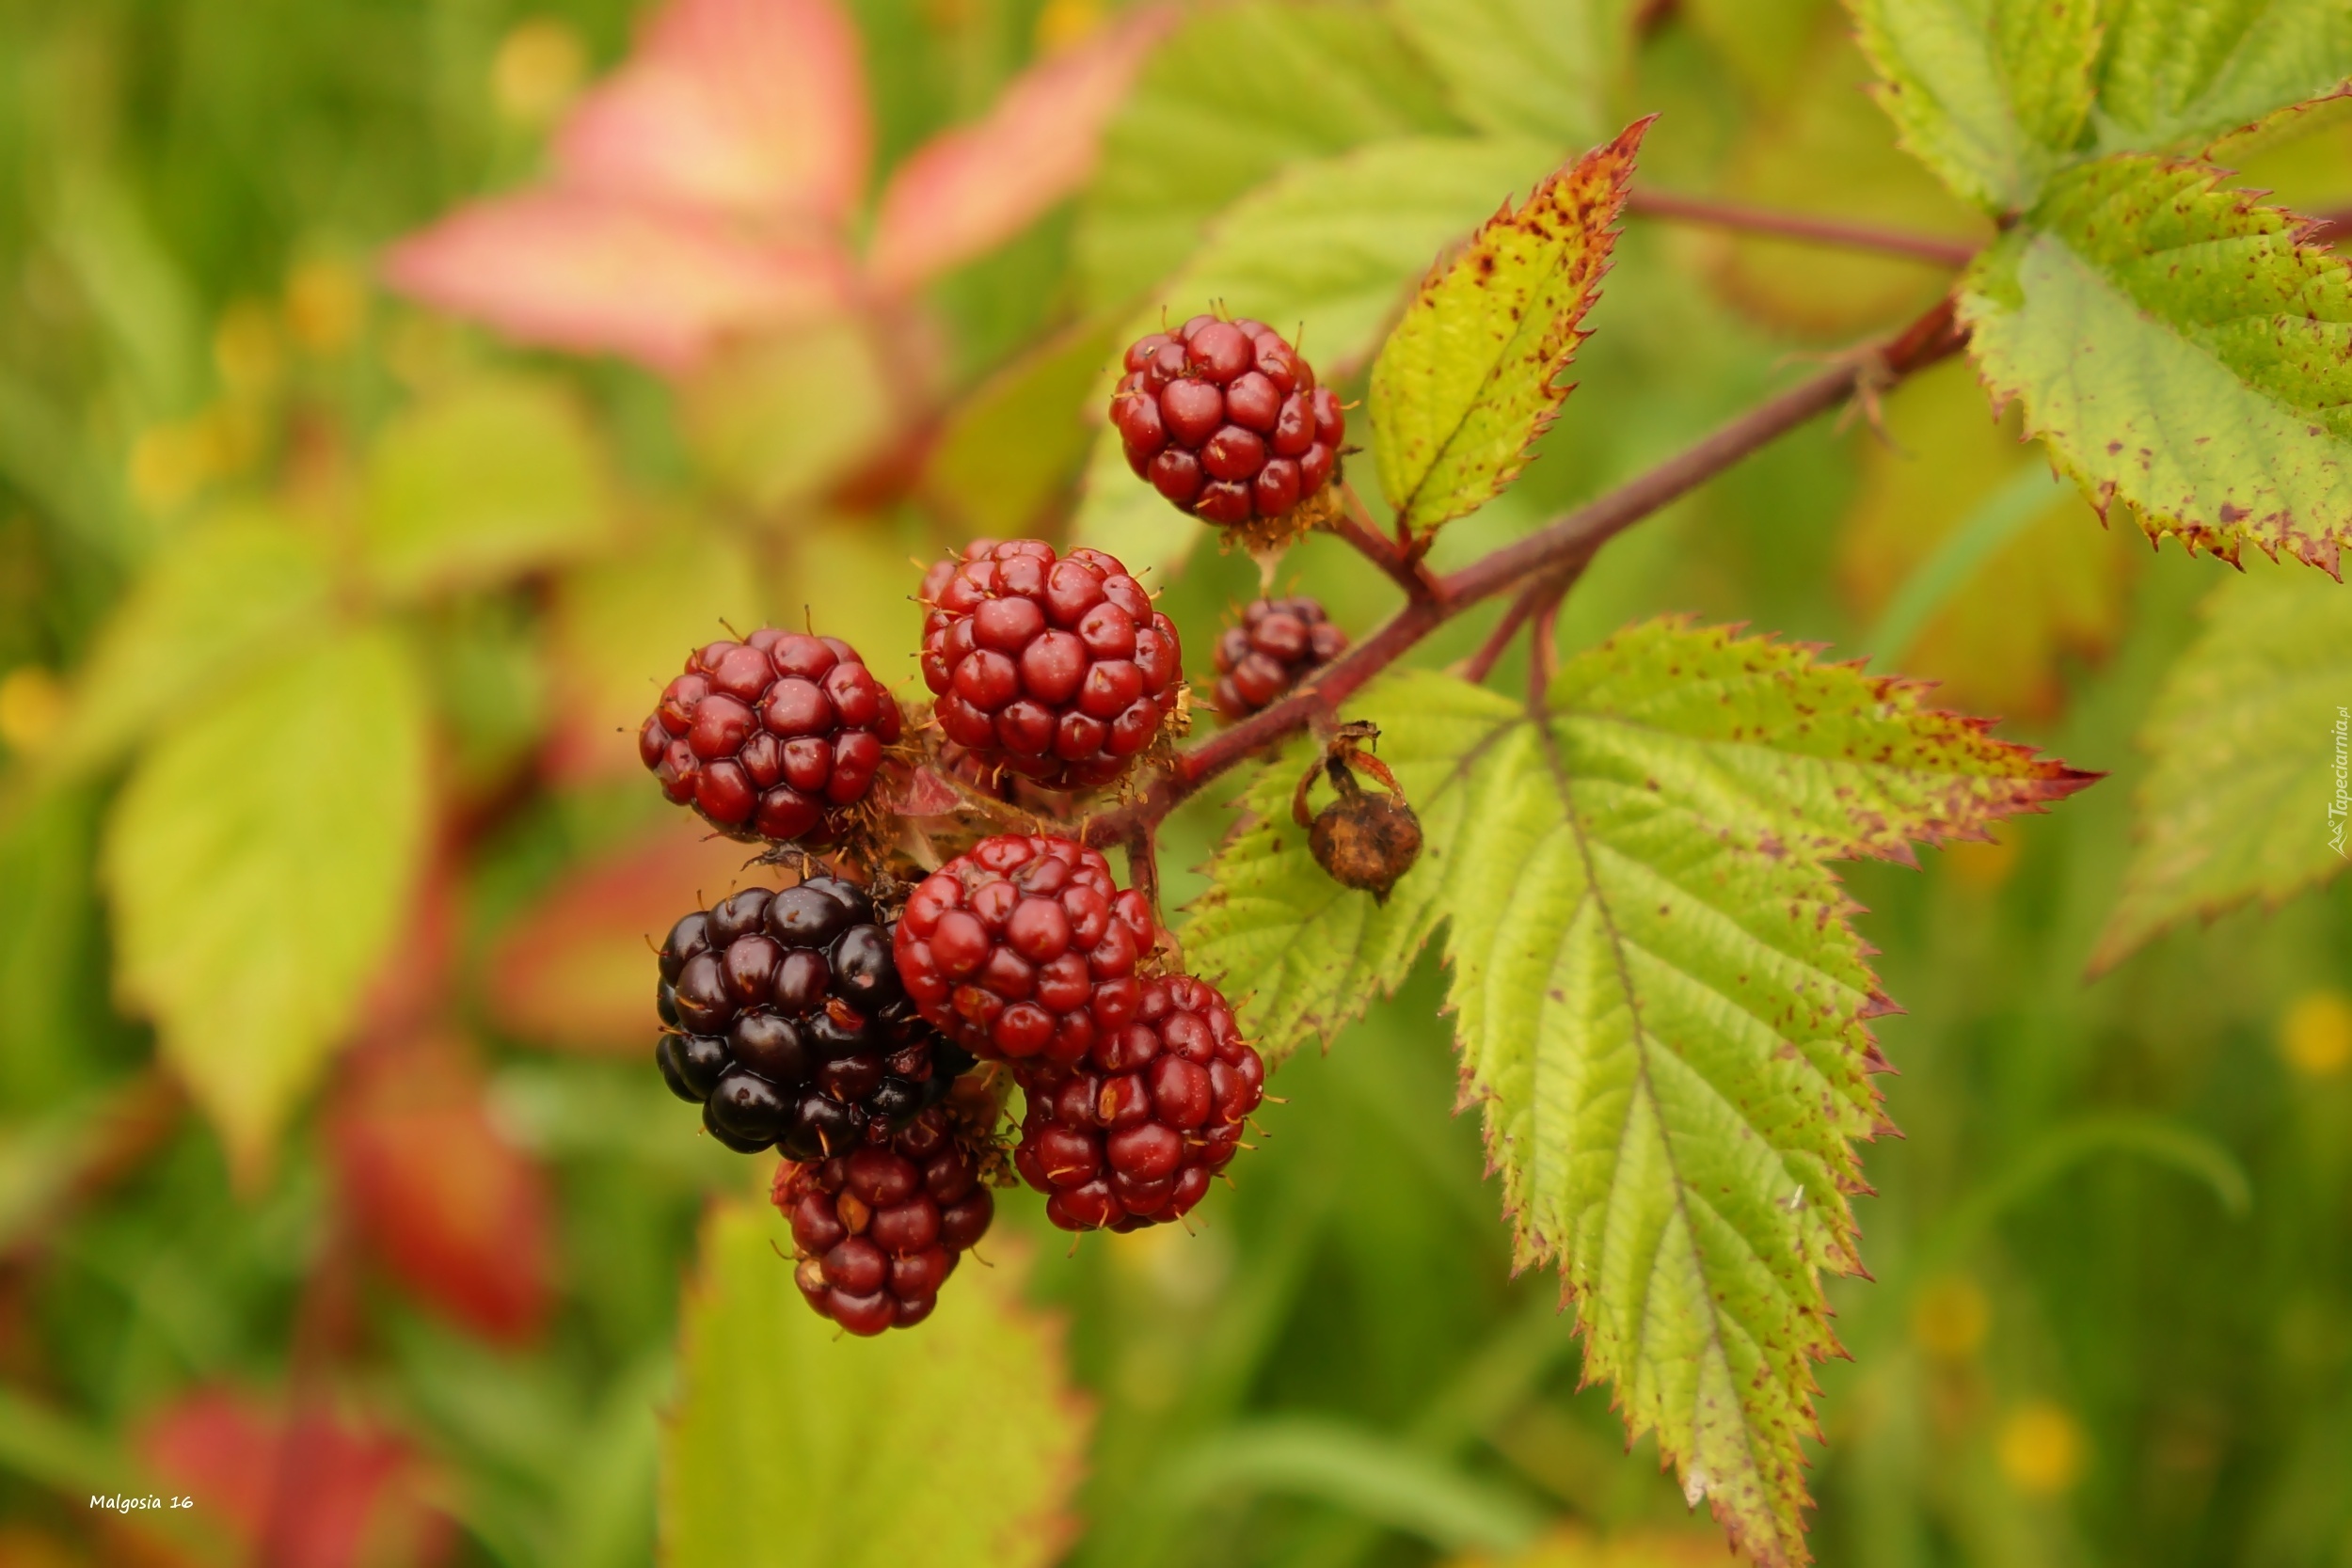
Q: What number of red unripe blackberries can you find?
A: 7